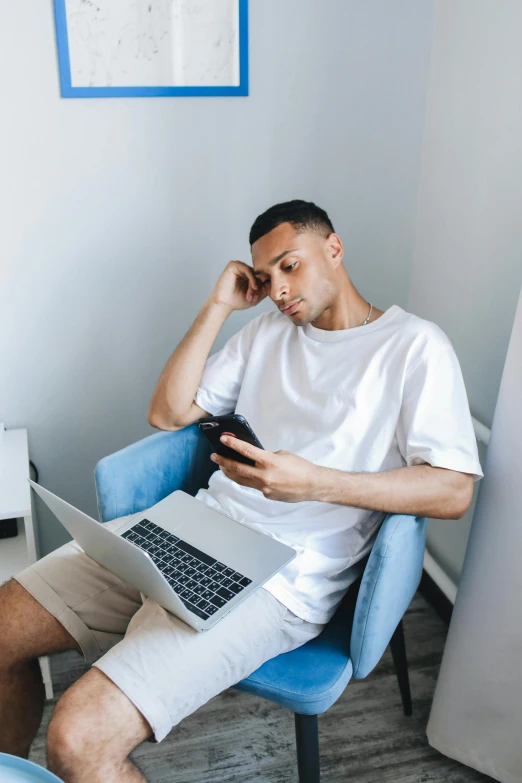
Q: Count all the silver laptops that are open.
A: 1